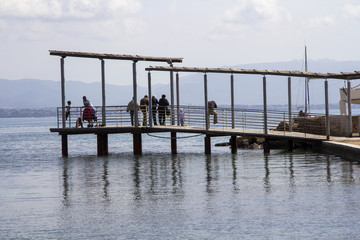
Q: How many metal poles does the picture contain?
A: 12